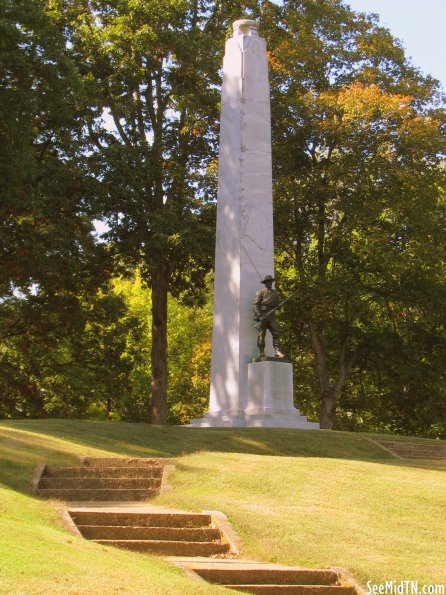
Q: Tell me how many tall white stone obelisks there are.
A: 1